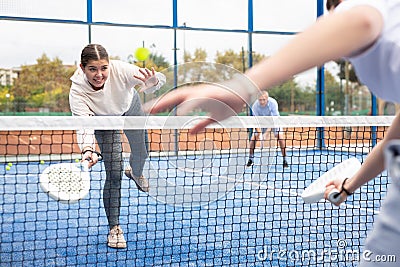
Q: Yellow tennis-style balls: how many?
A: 5